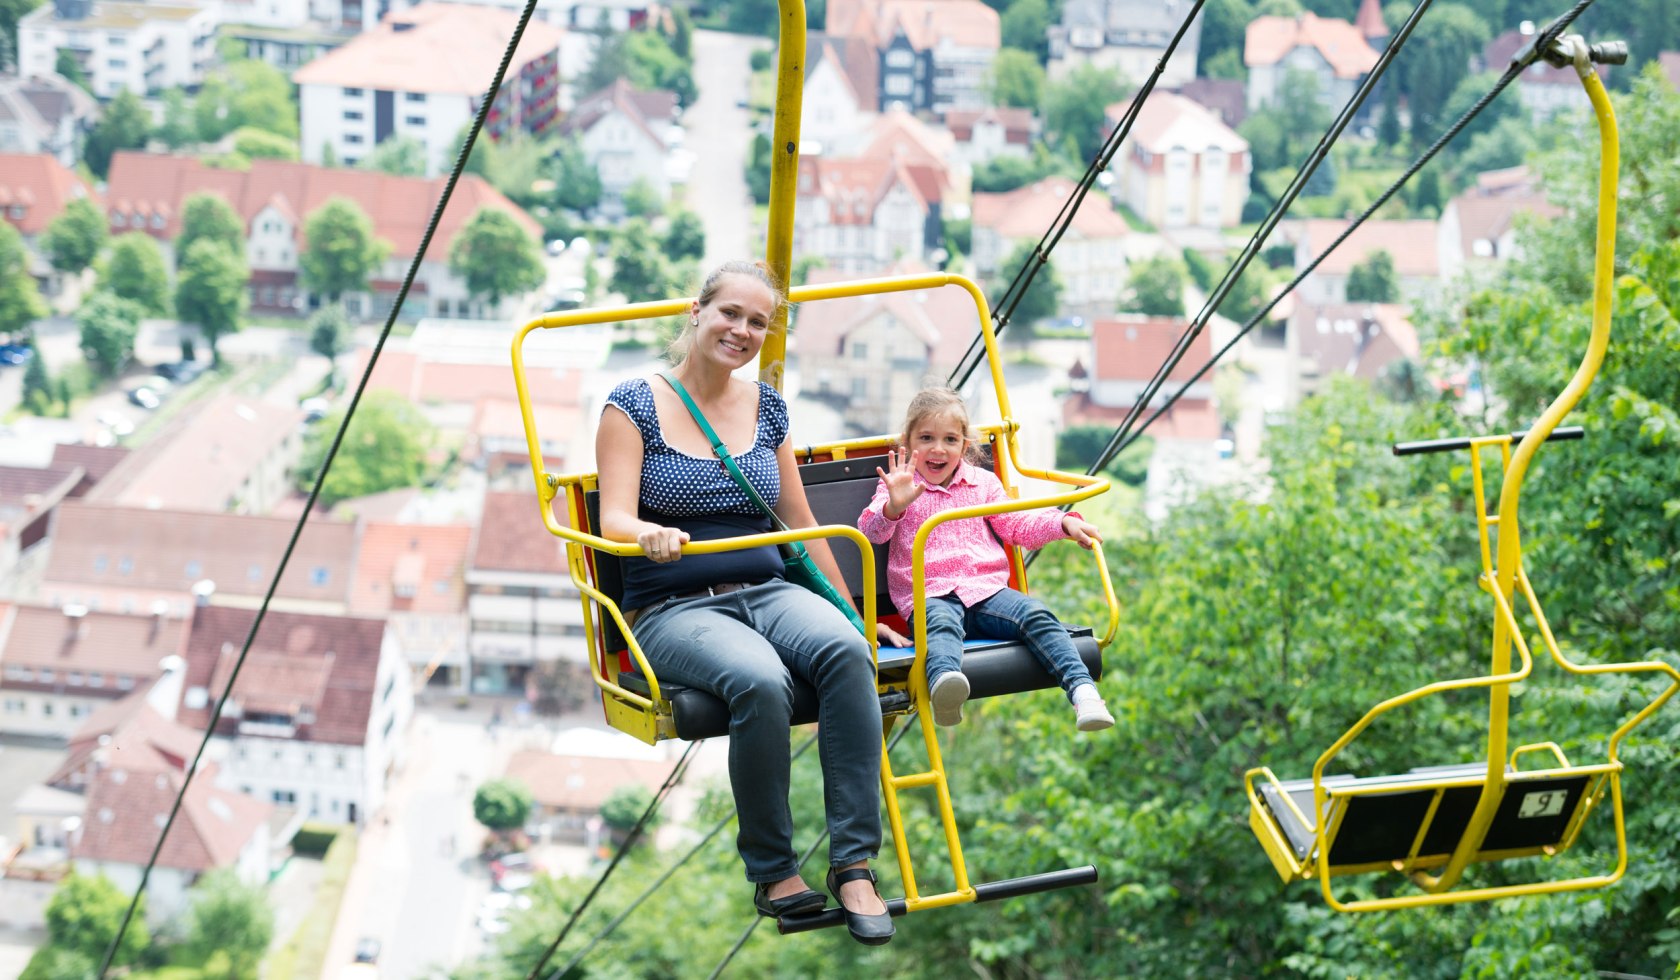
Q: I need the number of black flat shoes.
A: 2